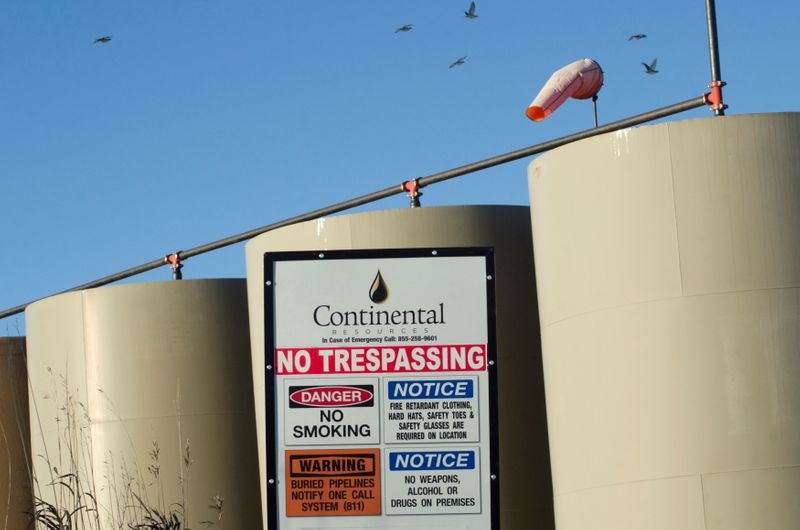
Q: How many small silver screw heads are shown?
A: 8